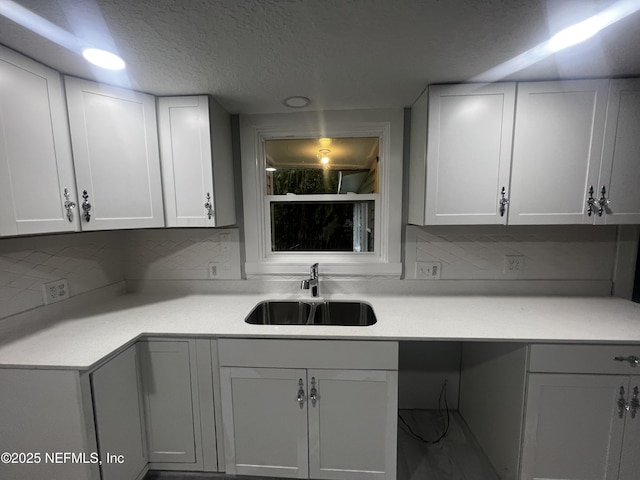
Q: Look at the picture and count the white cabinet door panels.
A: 12